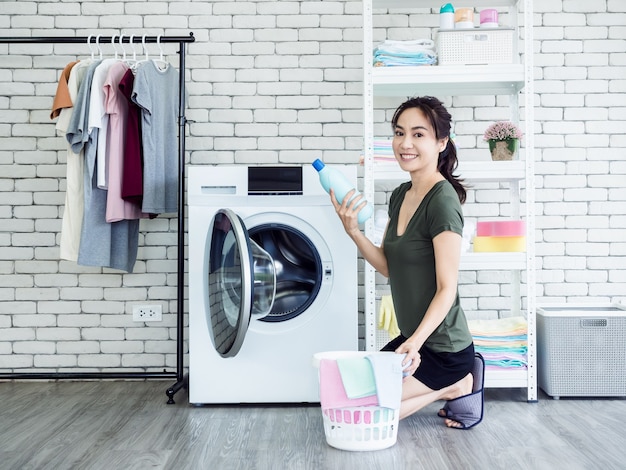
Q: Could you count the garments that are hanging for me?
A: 7